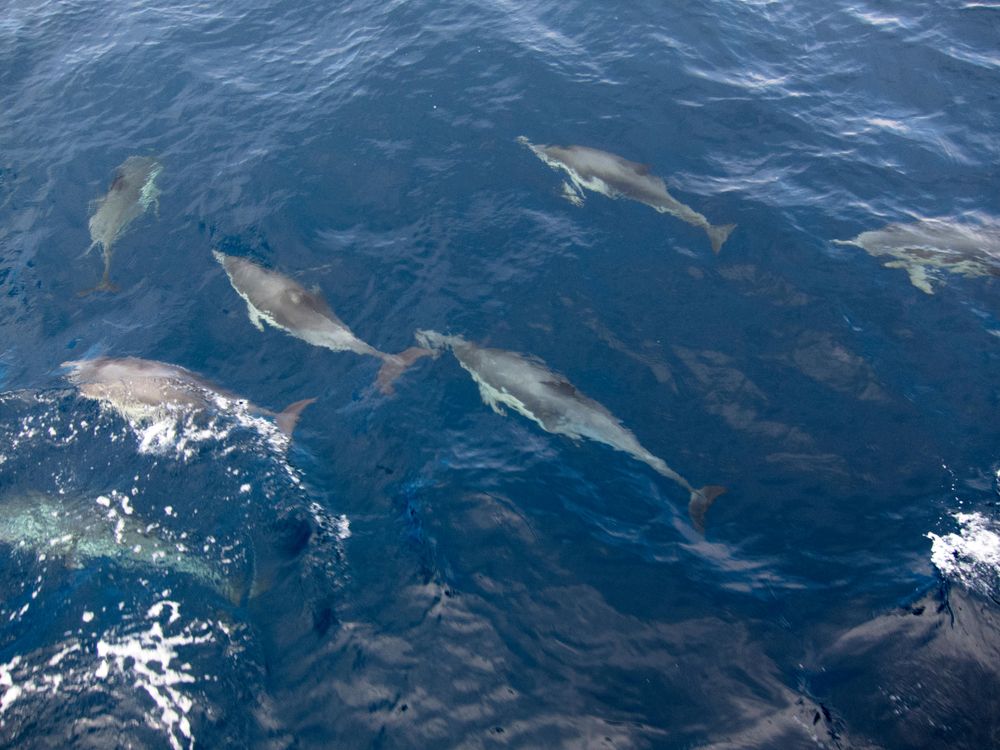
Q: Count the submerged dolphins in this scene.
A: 7